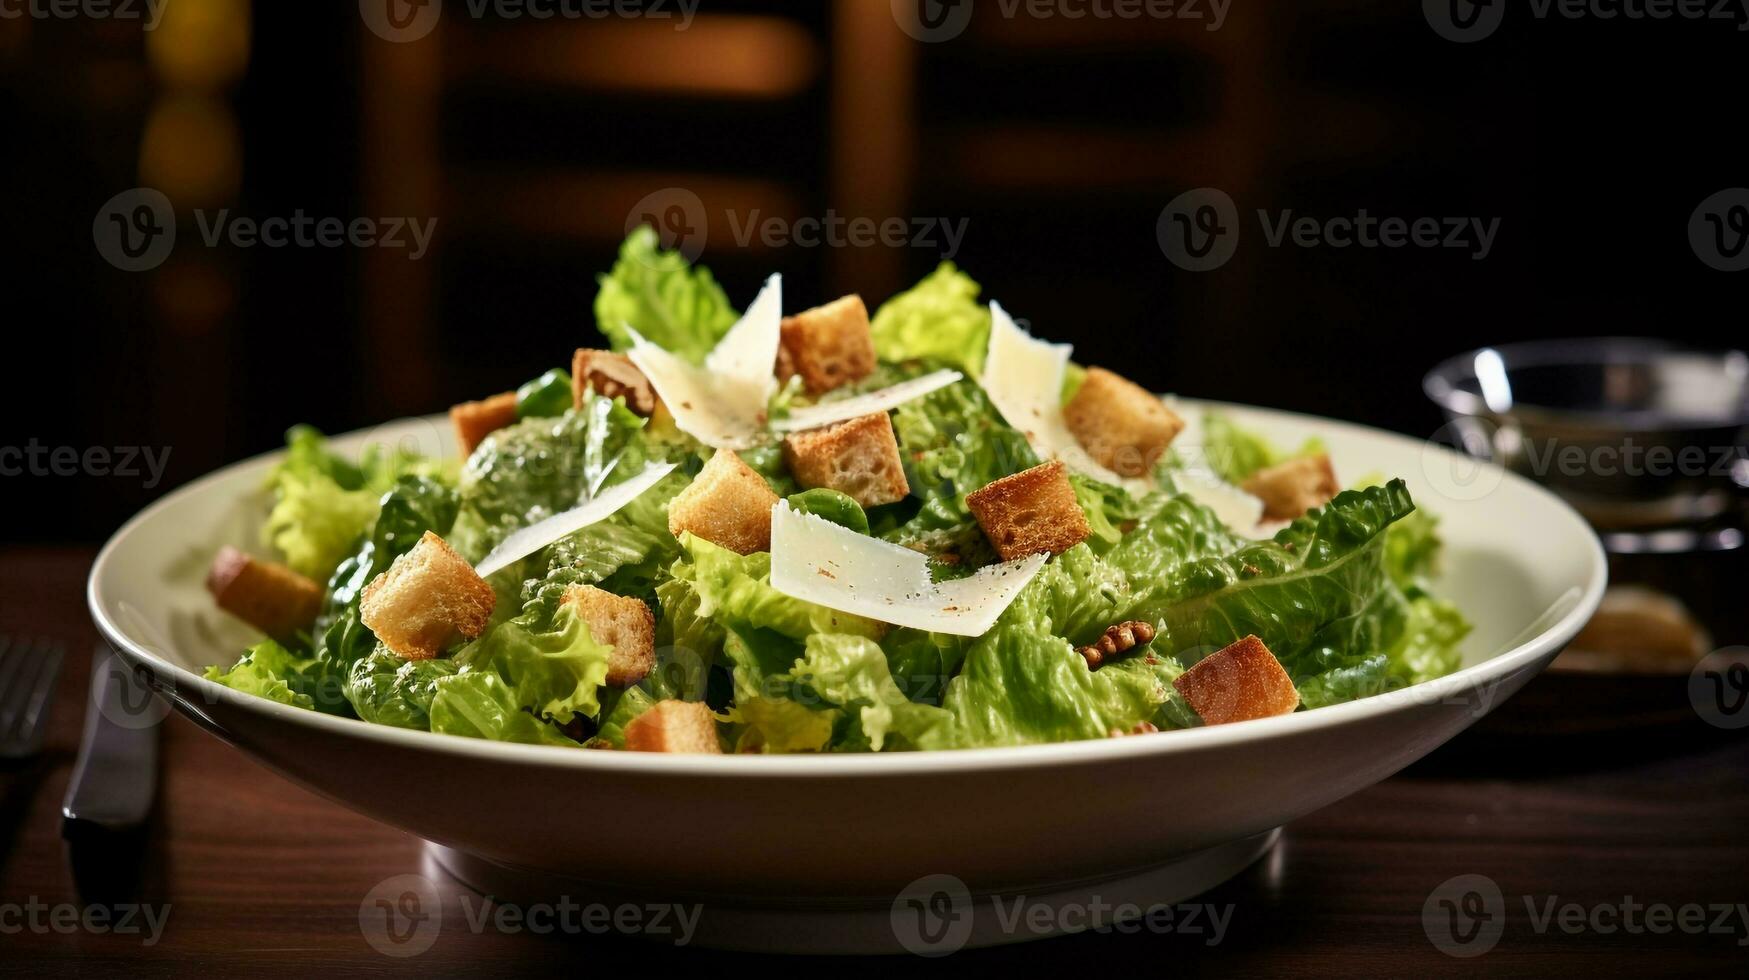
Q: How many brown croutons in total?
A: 13